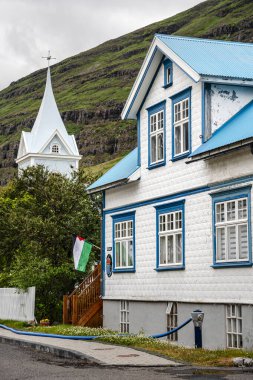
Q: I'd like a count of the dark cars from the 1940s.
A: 0